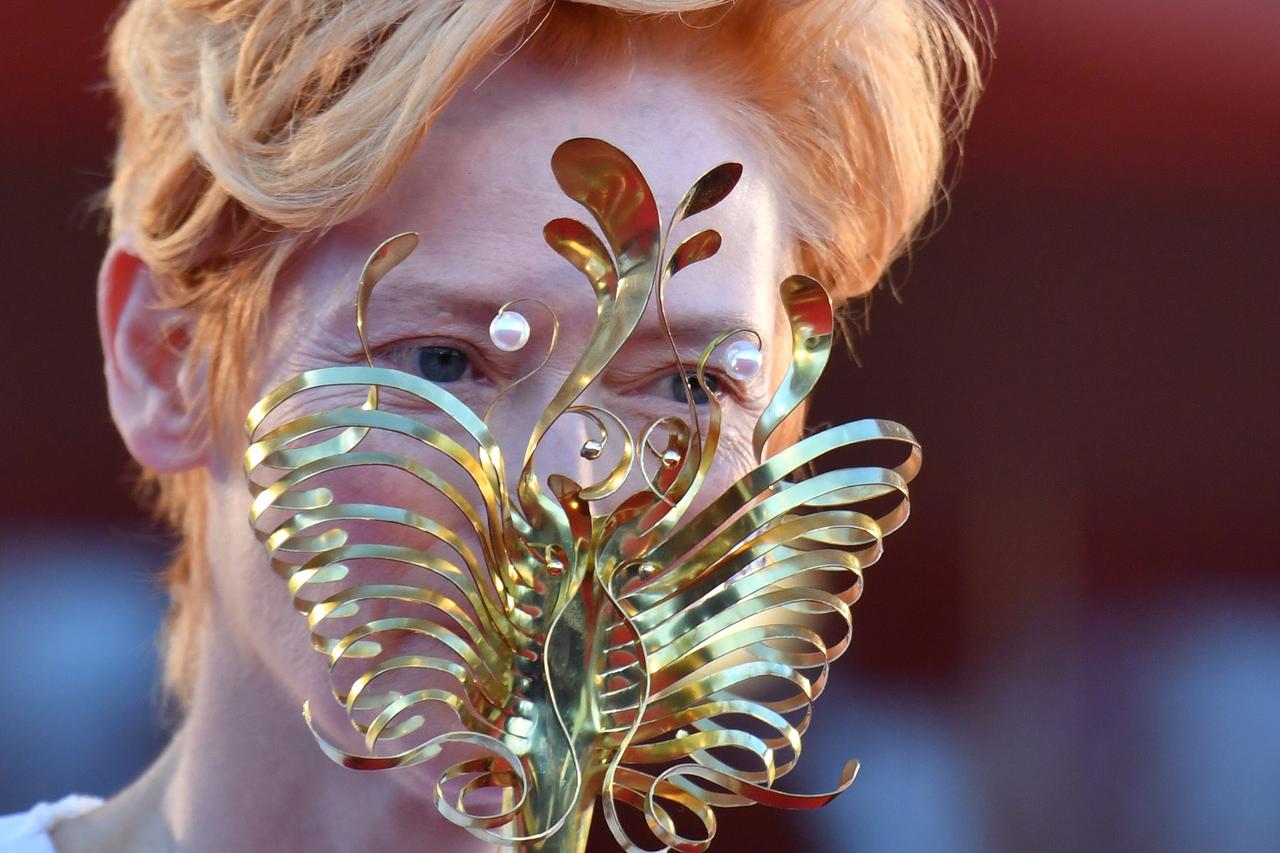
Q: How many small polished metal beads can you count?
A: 4